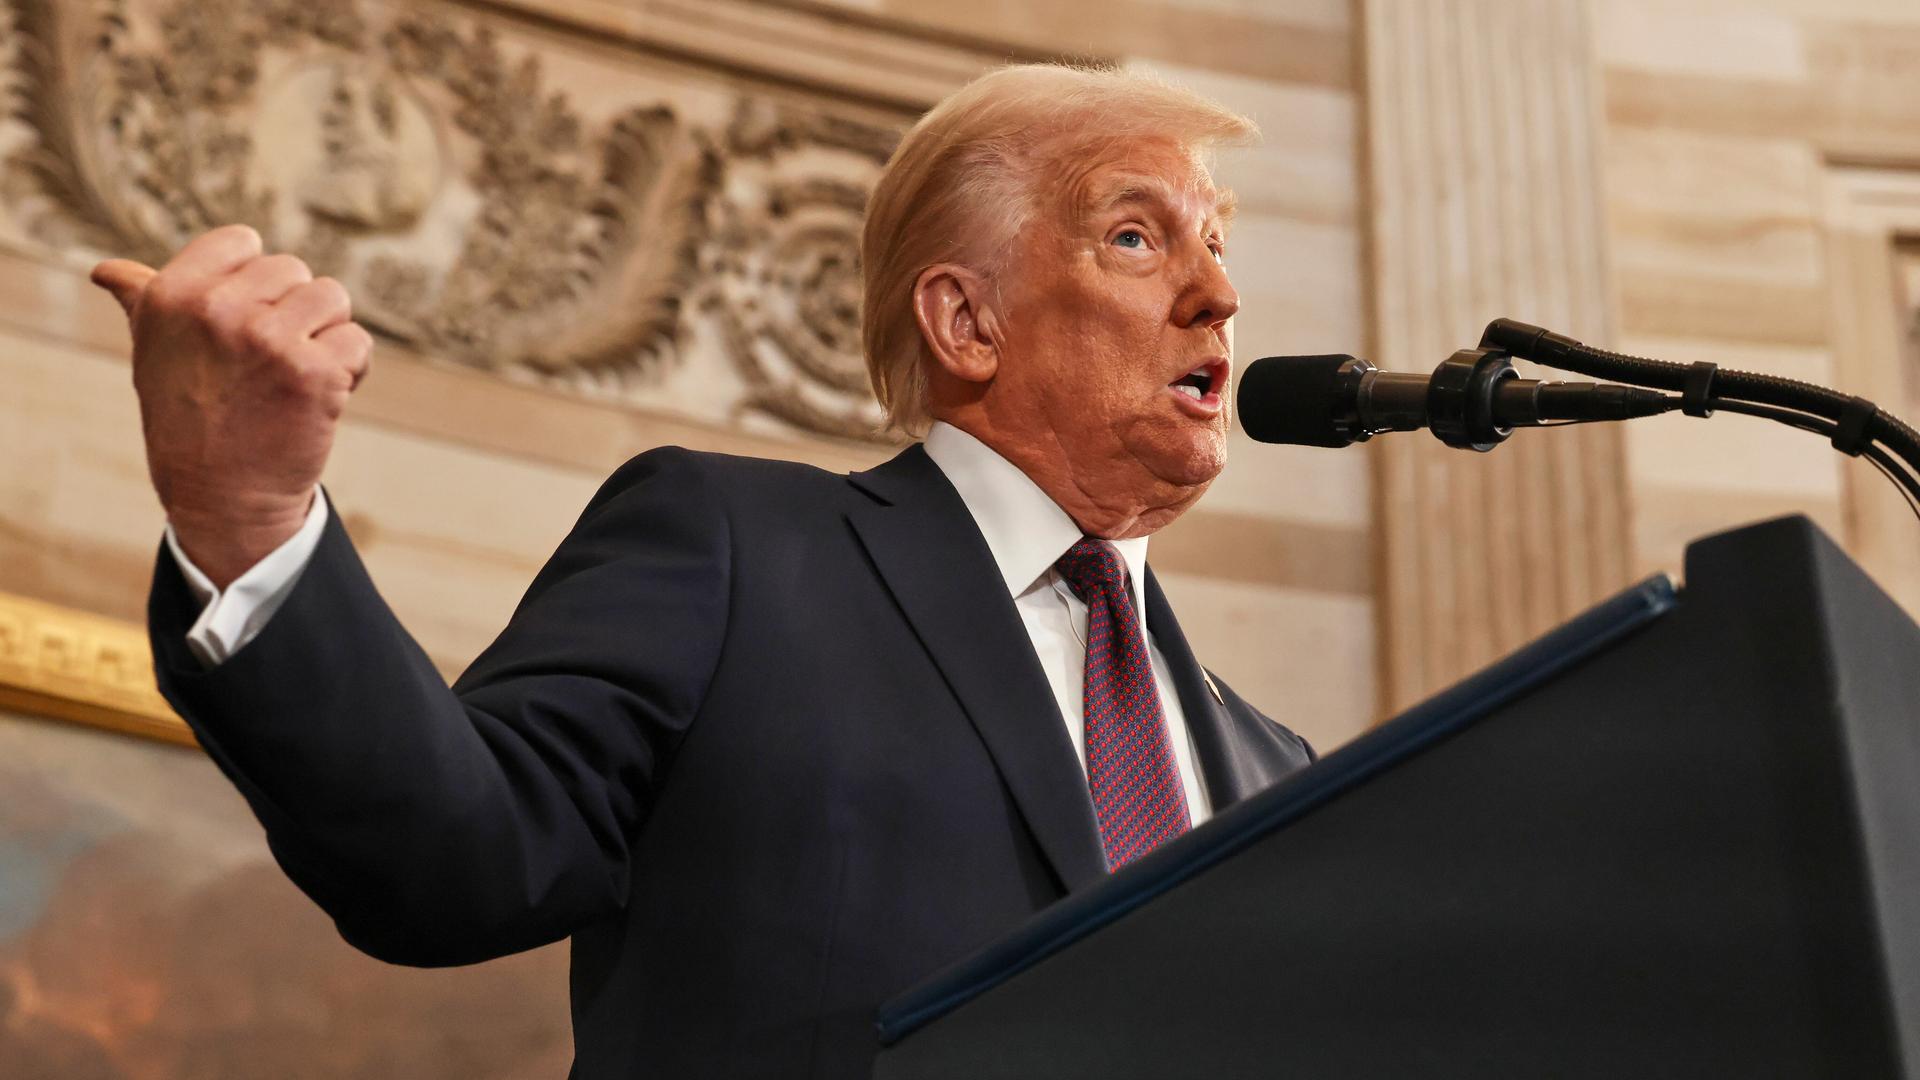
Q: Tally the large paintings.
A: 1